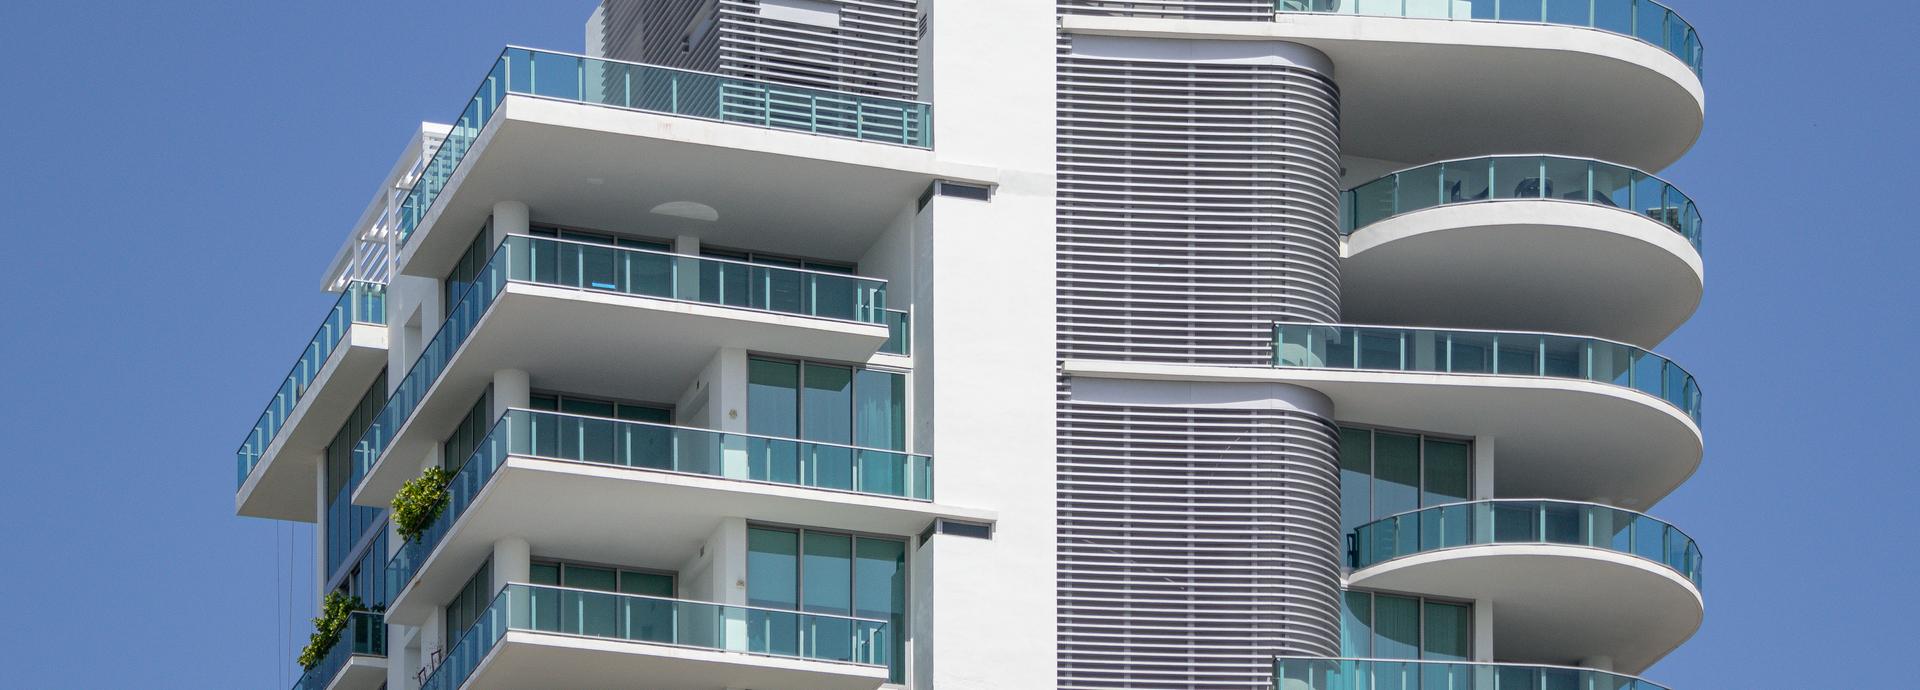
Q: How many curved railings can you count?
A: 5